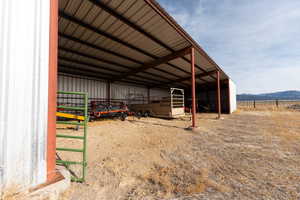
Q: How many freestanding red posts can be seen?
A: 2